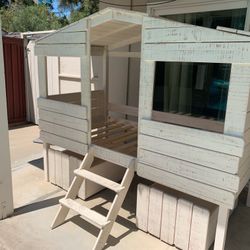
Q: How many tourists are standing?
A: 0